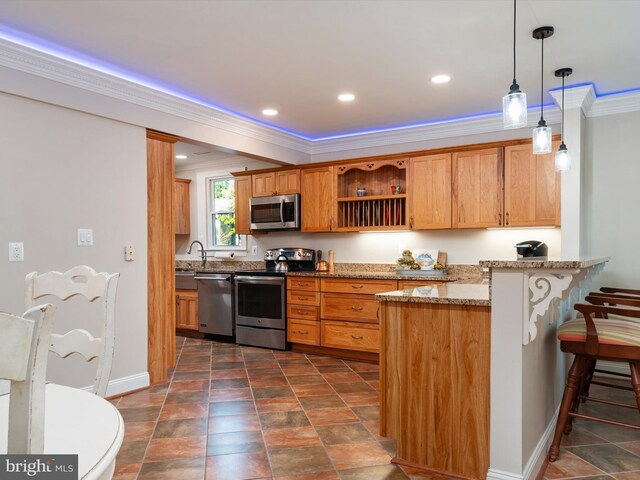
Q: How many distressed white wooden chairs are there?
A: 2